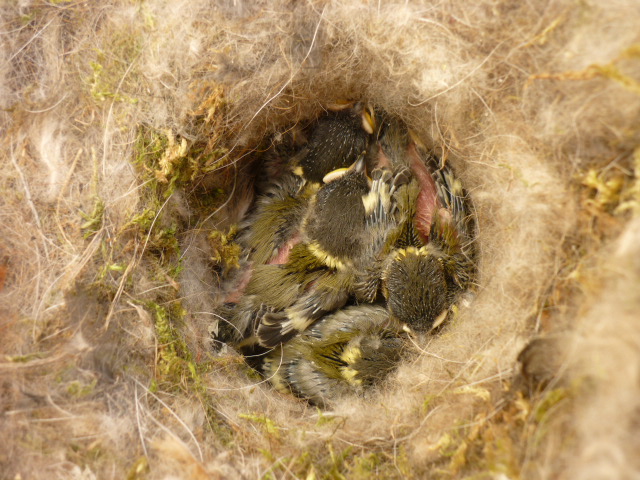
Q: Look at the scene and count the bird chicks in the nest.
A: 4